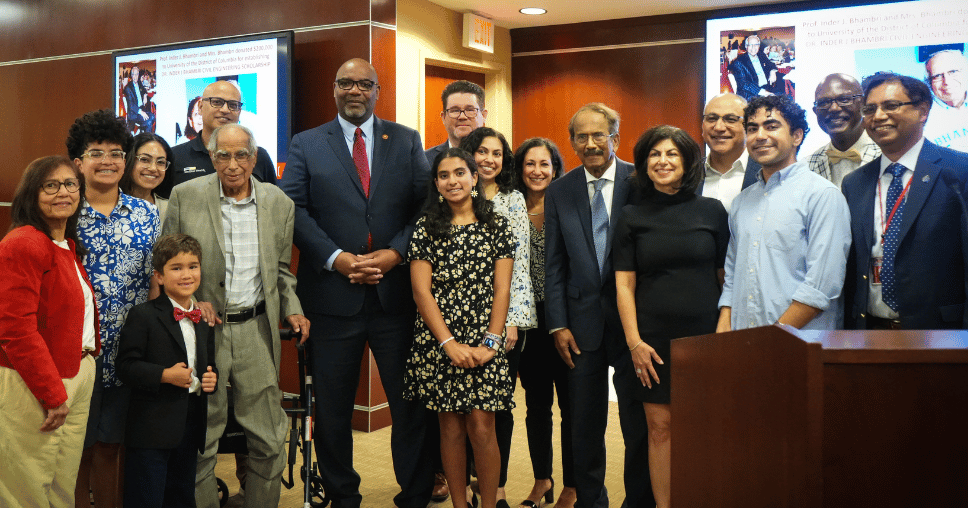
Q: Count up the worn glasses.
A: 11